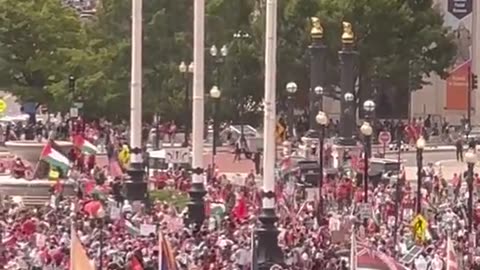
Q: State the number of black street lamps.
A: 11